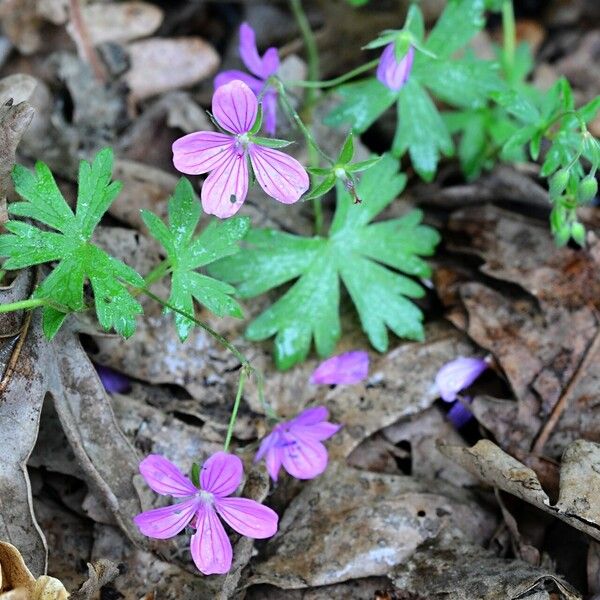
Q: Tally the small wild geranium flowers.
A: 5